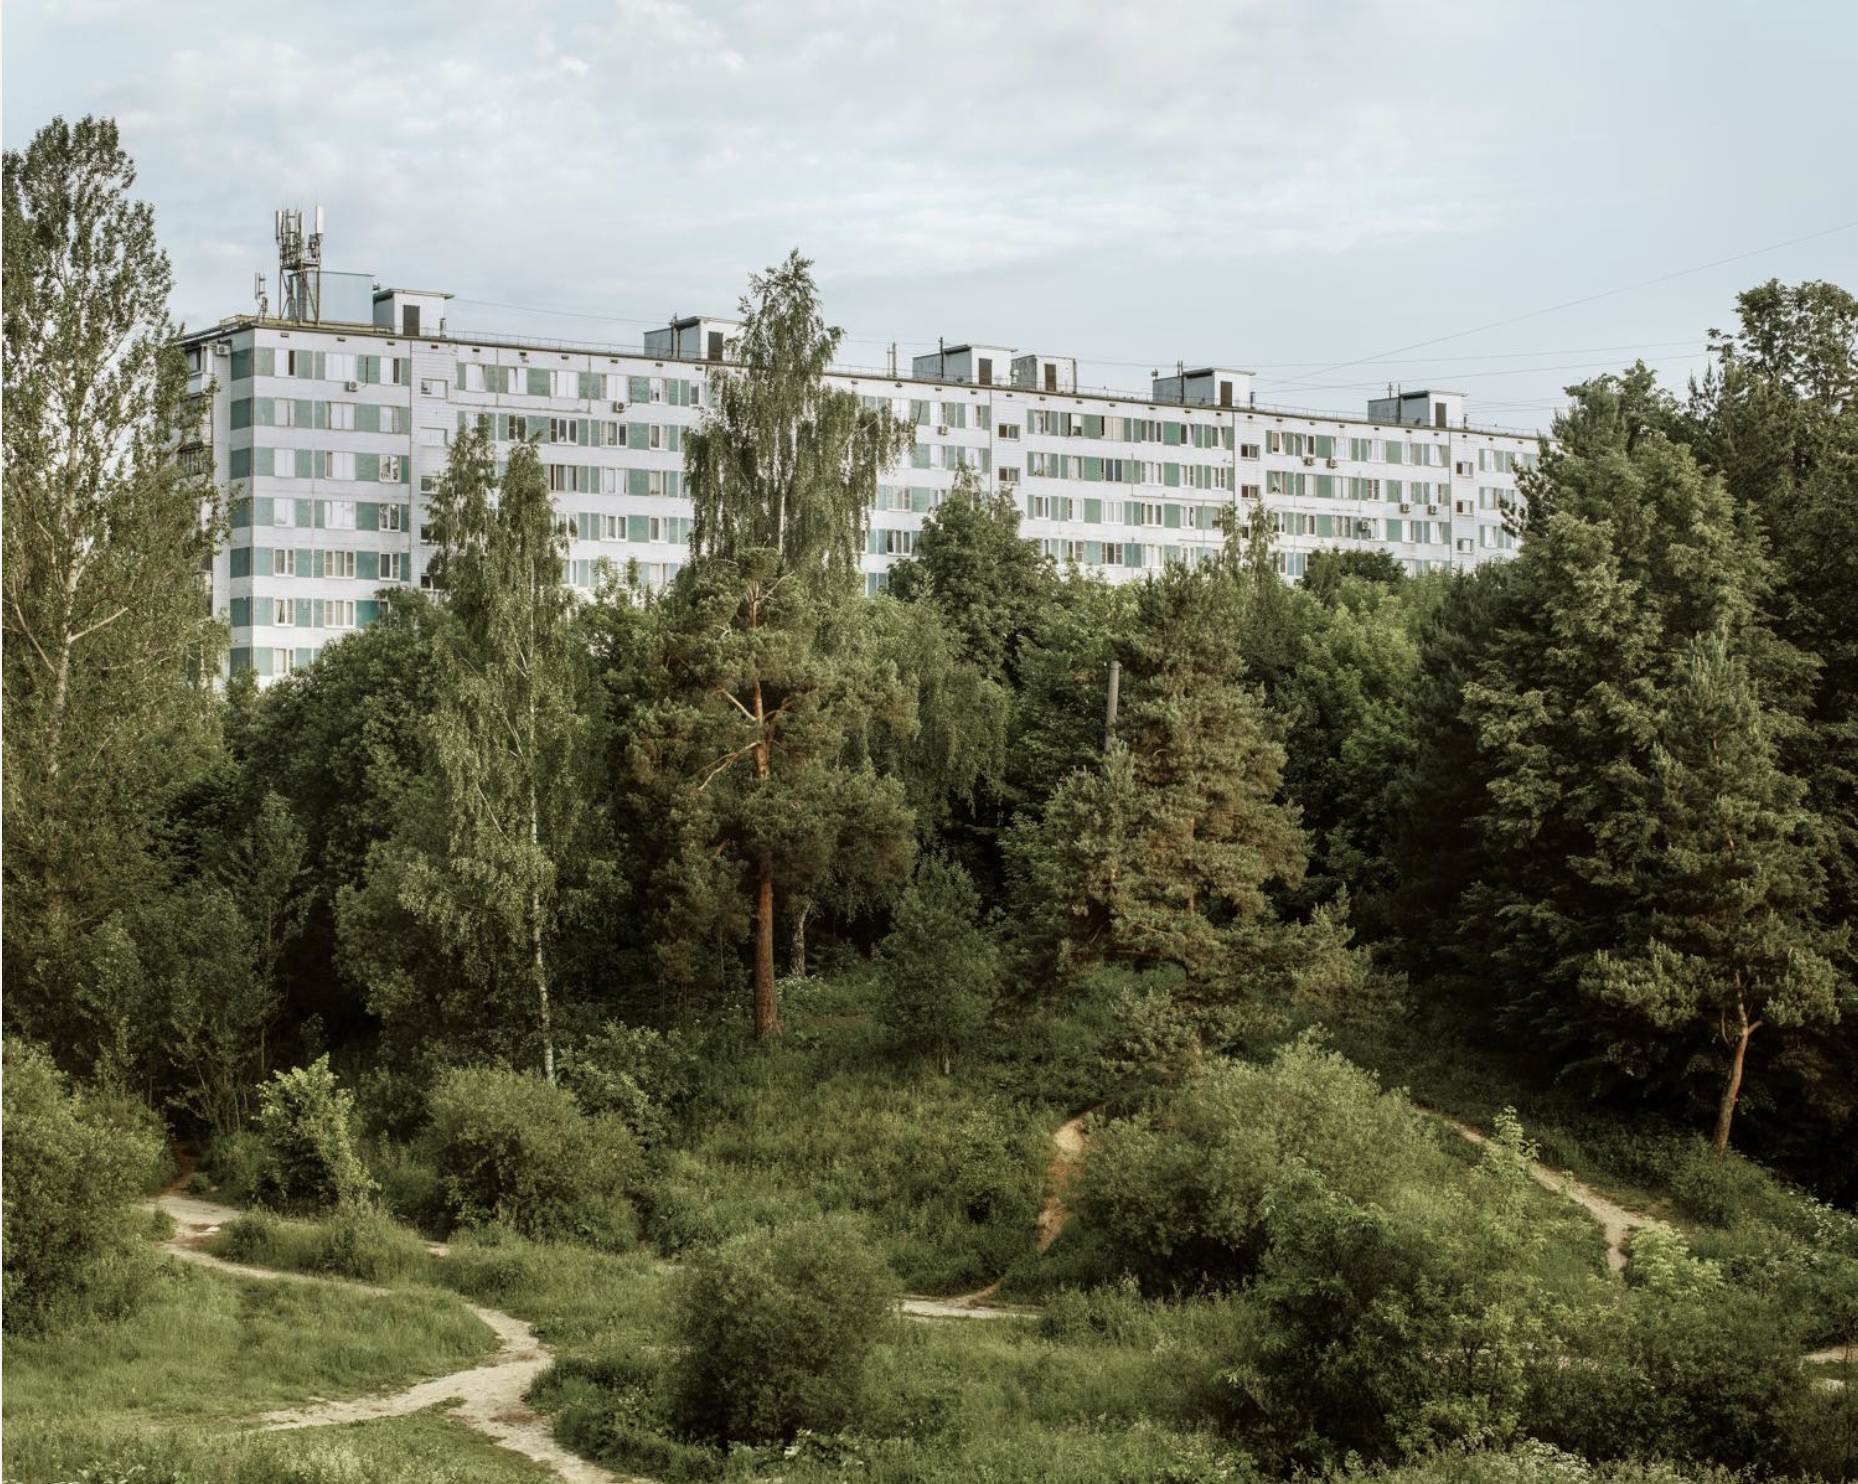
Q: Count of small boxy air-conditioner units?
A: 9